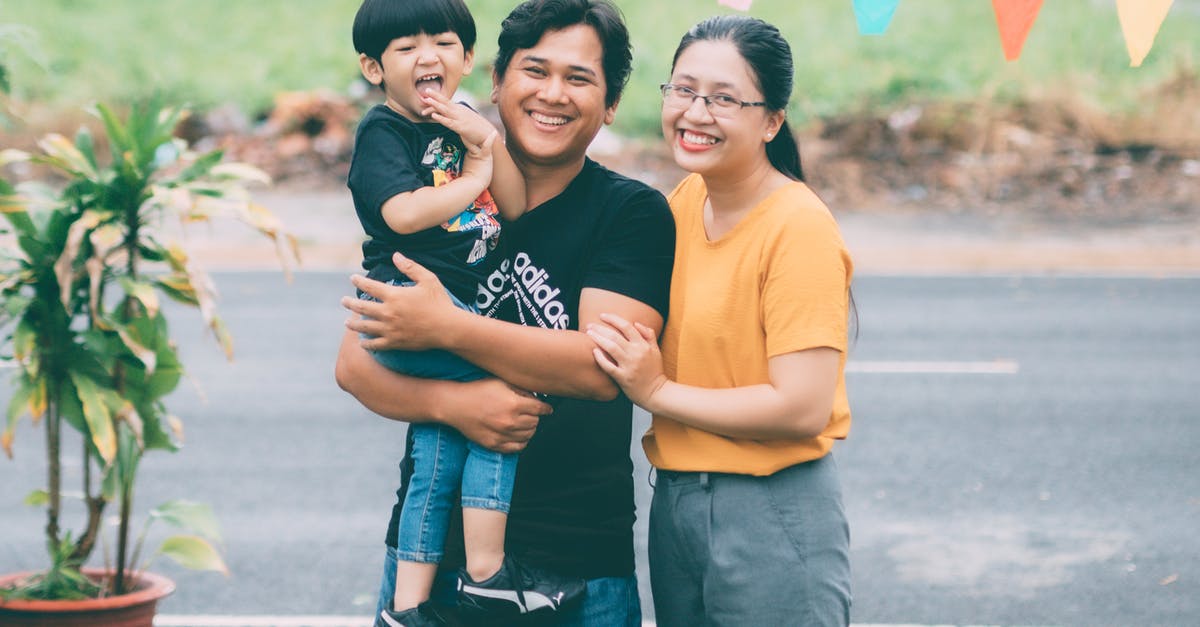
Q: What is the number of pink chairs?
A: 0